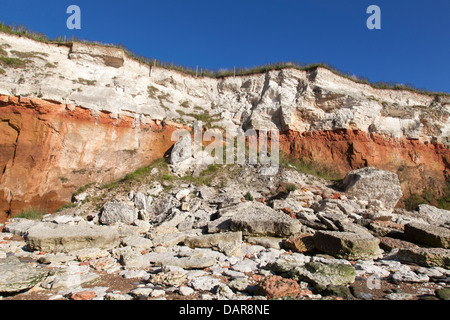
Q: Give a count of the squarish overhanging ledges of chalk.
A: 1